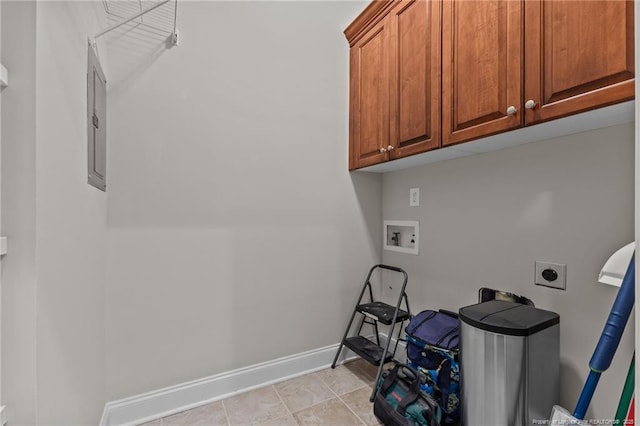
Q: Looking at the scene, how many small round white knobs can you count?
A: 4